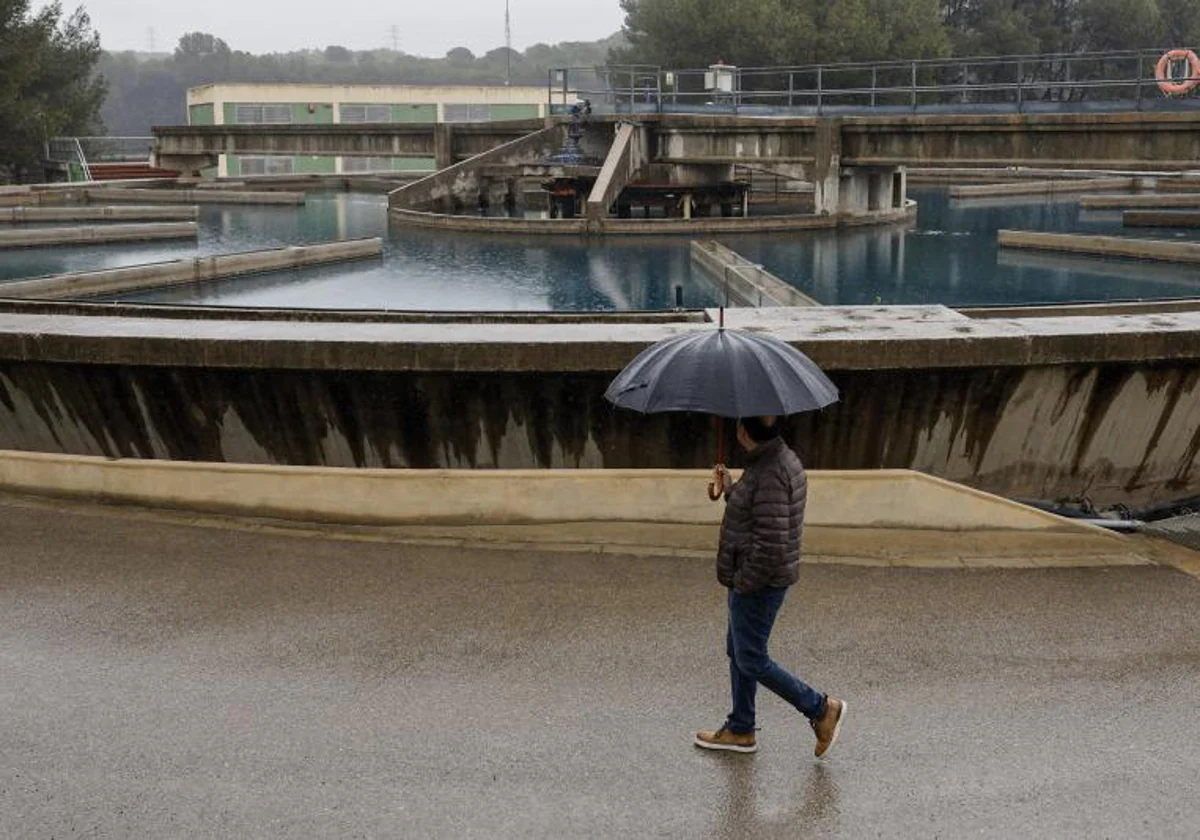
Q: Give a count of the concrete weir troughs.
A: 9